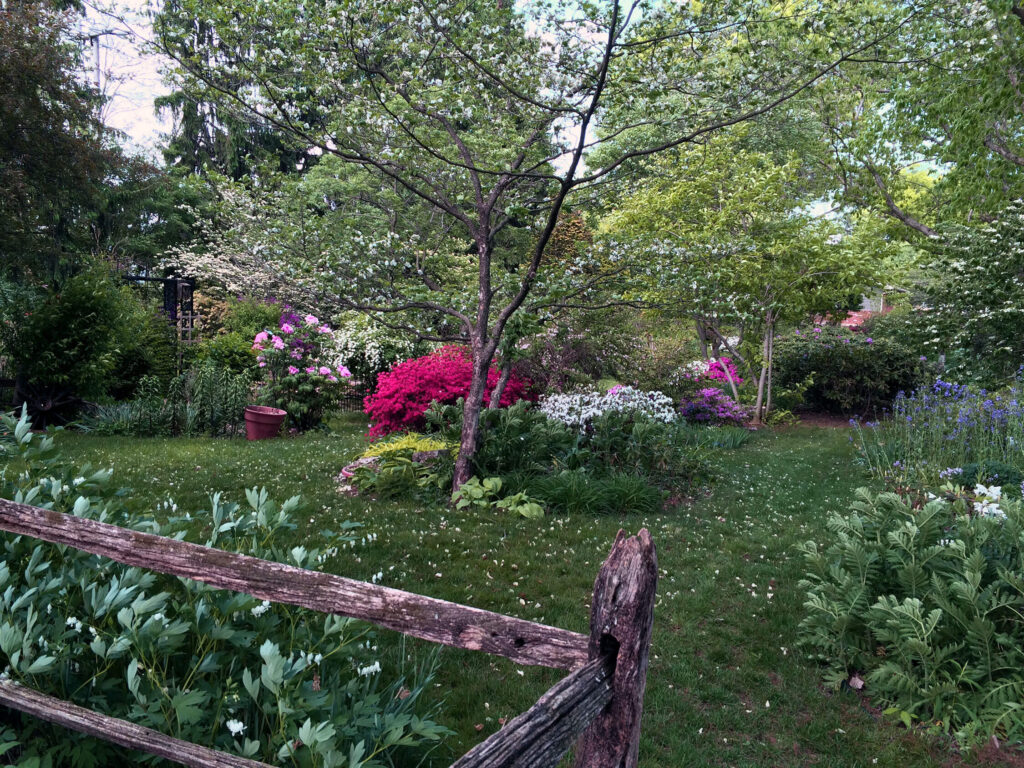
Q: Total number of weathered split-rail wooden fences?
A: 1